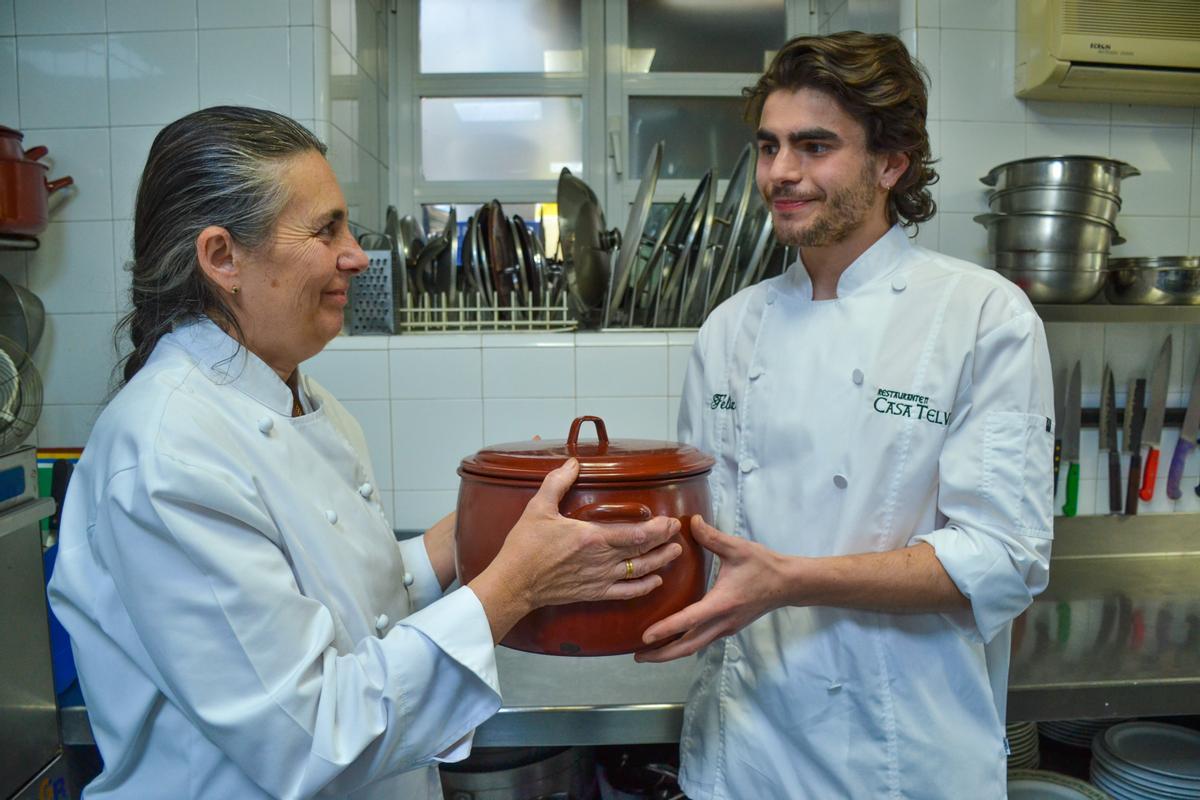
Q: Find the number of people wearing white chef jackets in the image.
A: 2